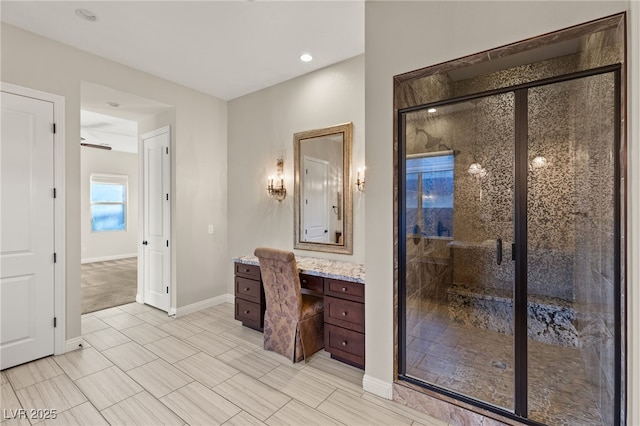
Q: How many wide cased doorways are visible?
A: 1